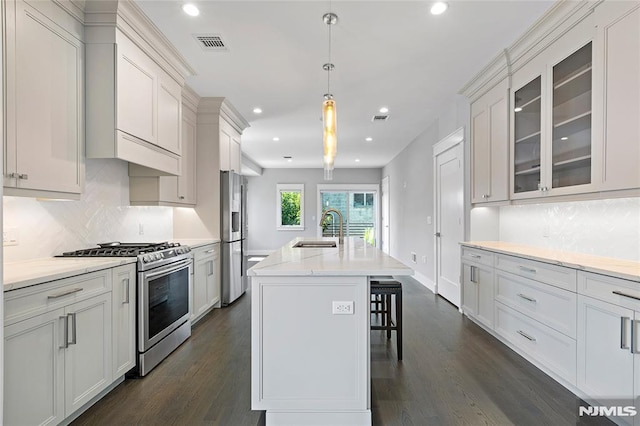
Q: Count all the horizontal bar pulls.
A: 7